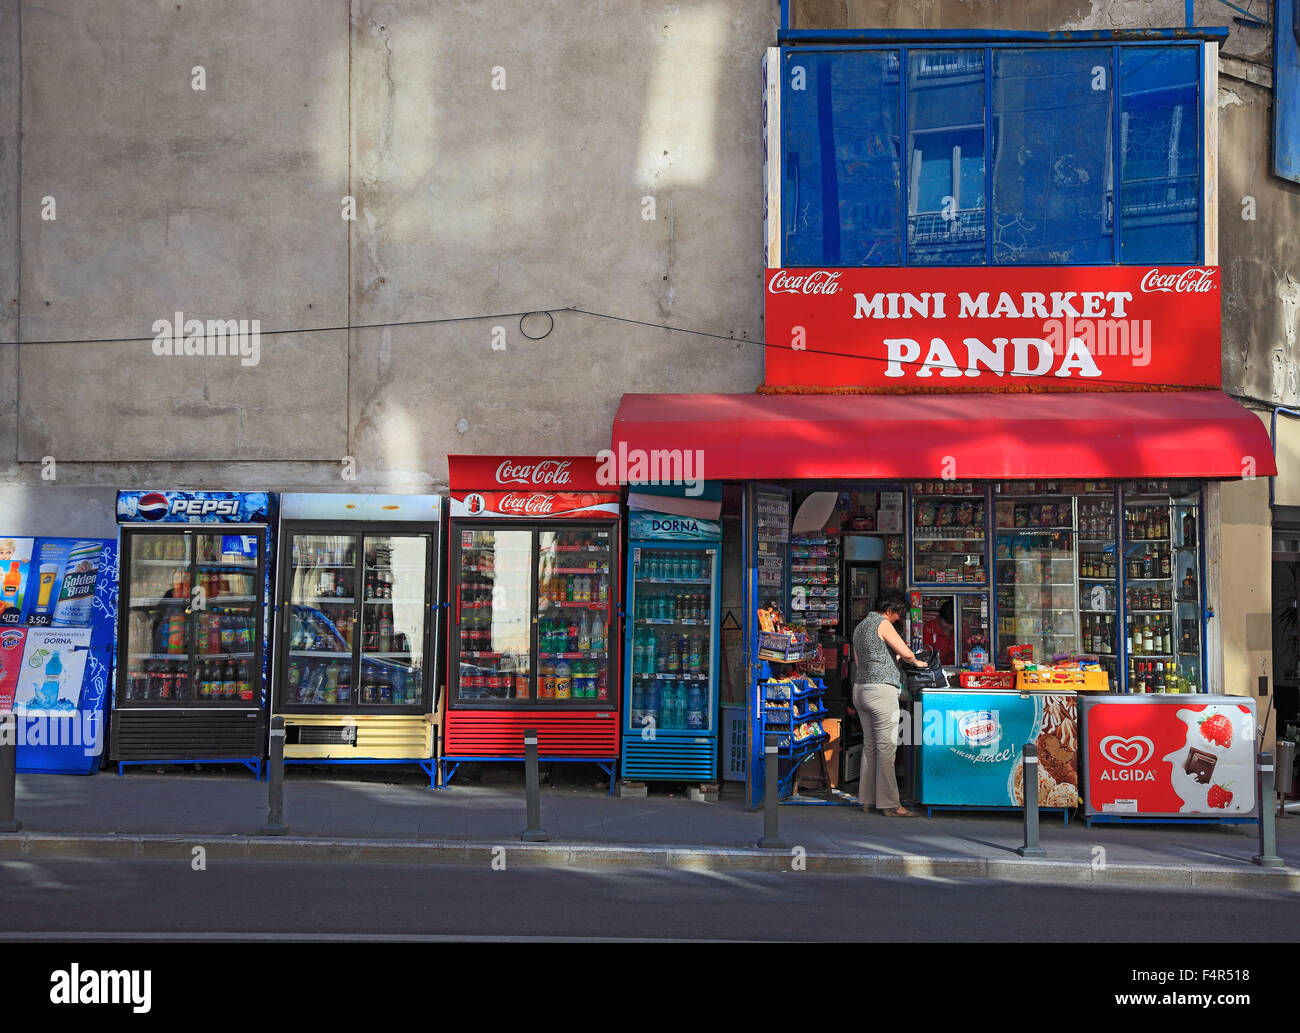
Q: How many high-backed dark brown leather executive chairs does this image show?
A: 0